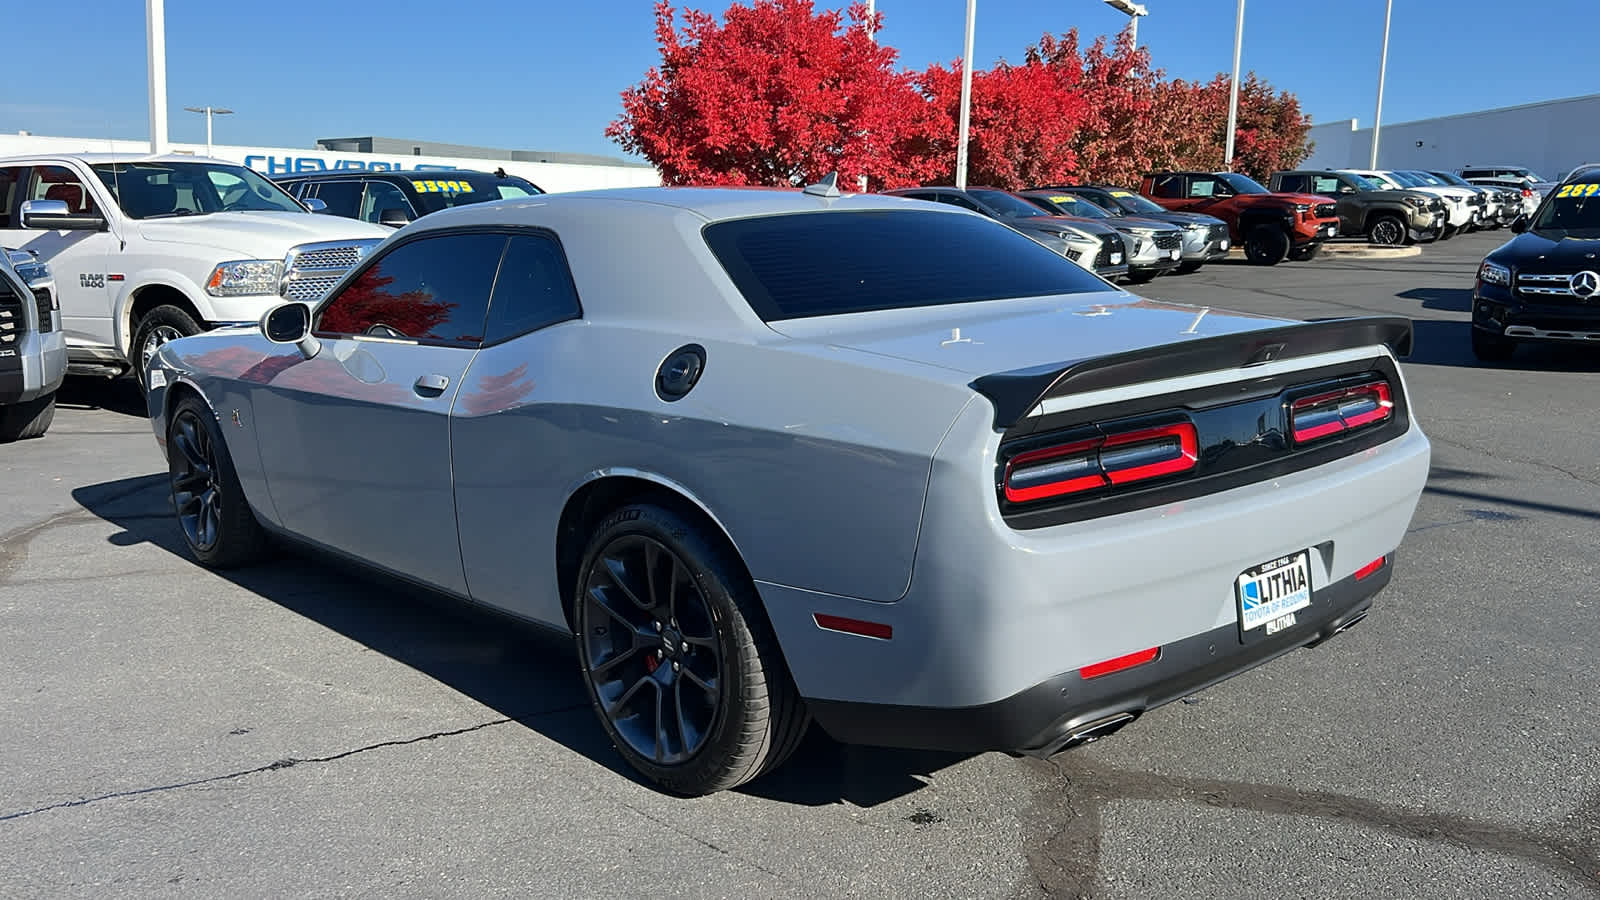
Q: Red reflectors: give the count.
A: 3